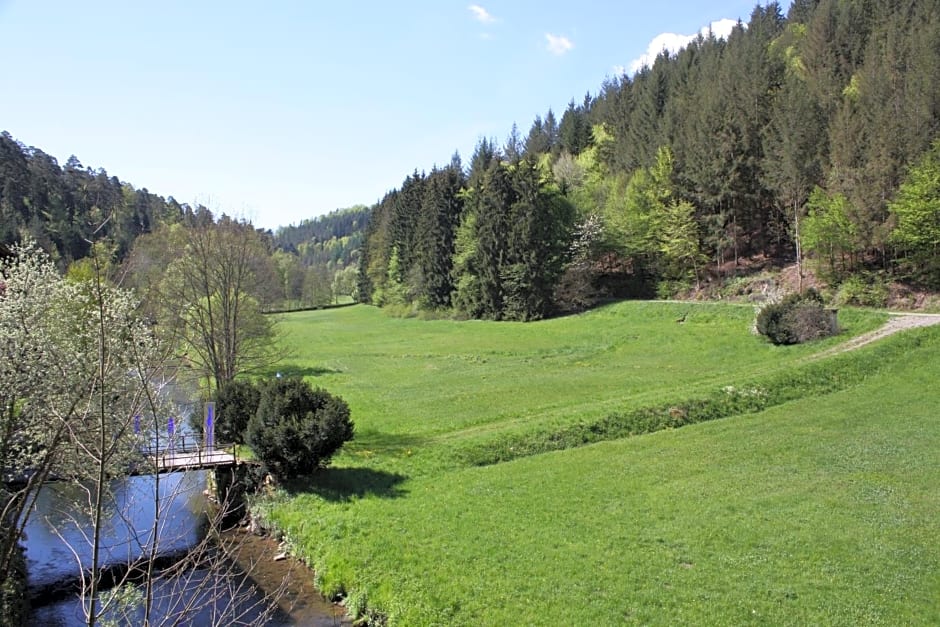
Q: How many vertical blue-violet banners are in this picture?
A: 3